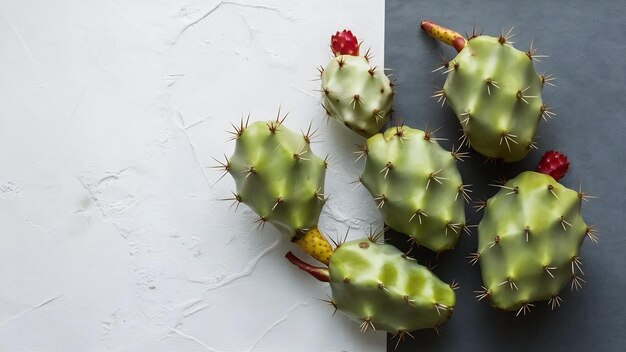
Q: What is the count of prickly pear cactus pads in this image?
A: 6